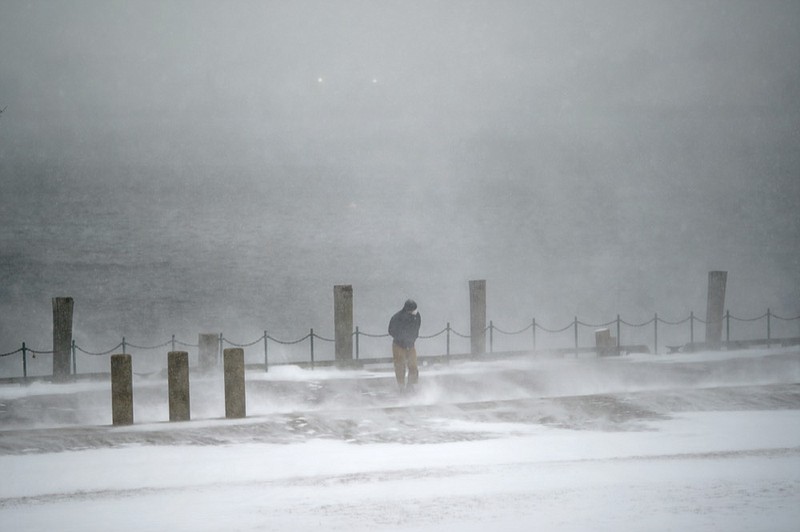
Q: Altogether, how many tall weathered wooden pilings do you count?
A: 4